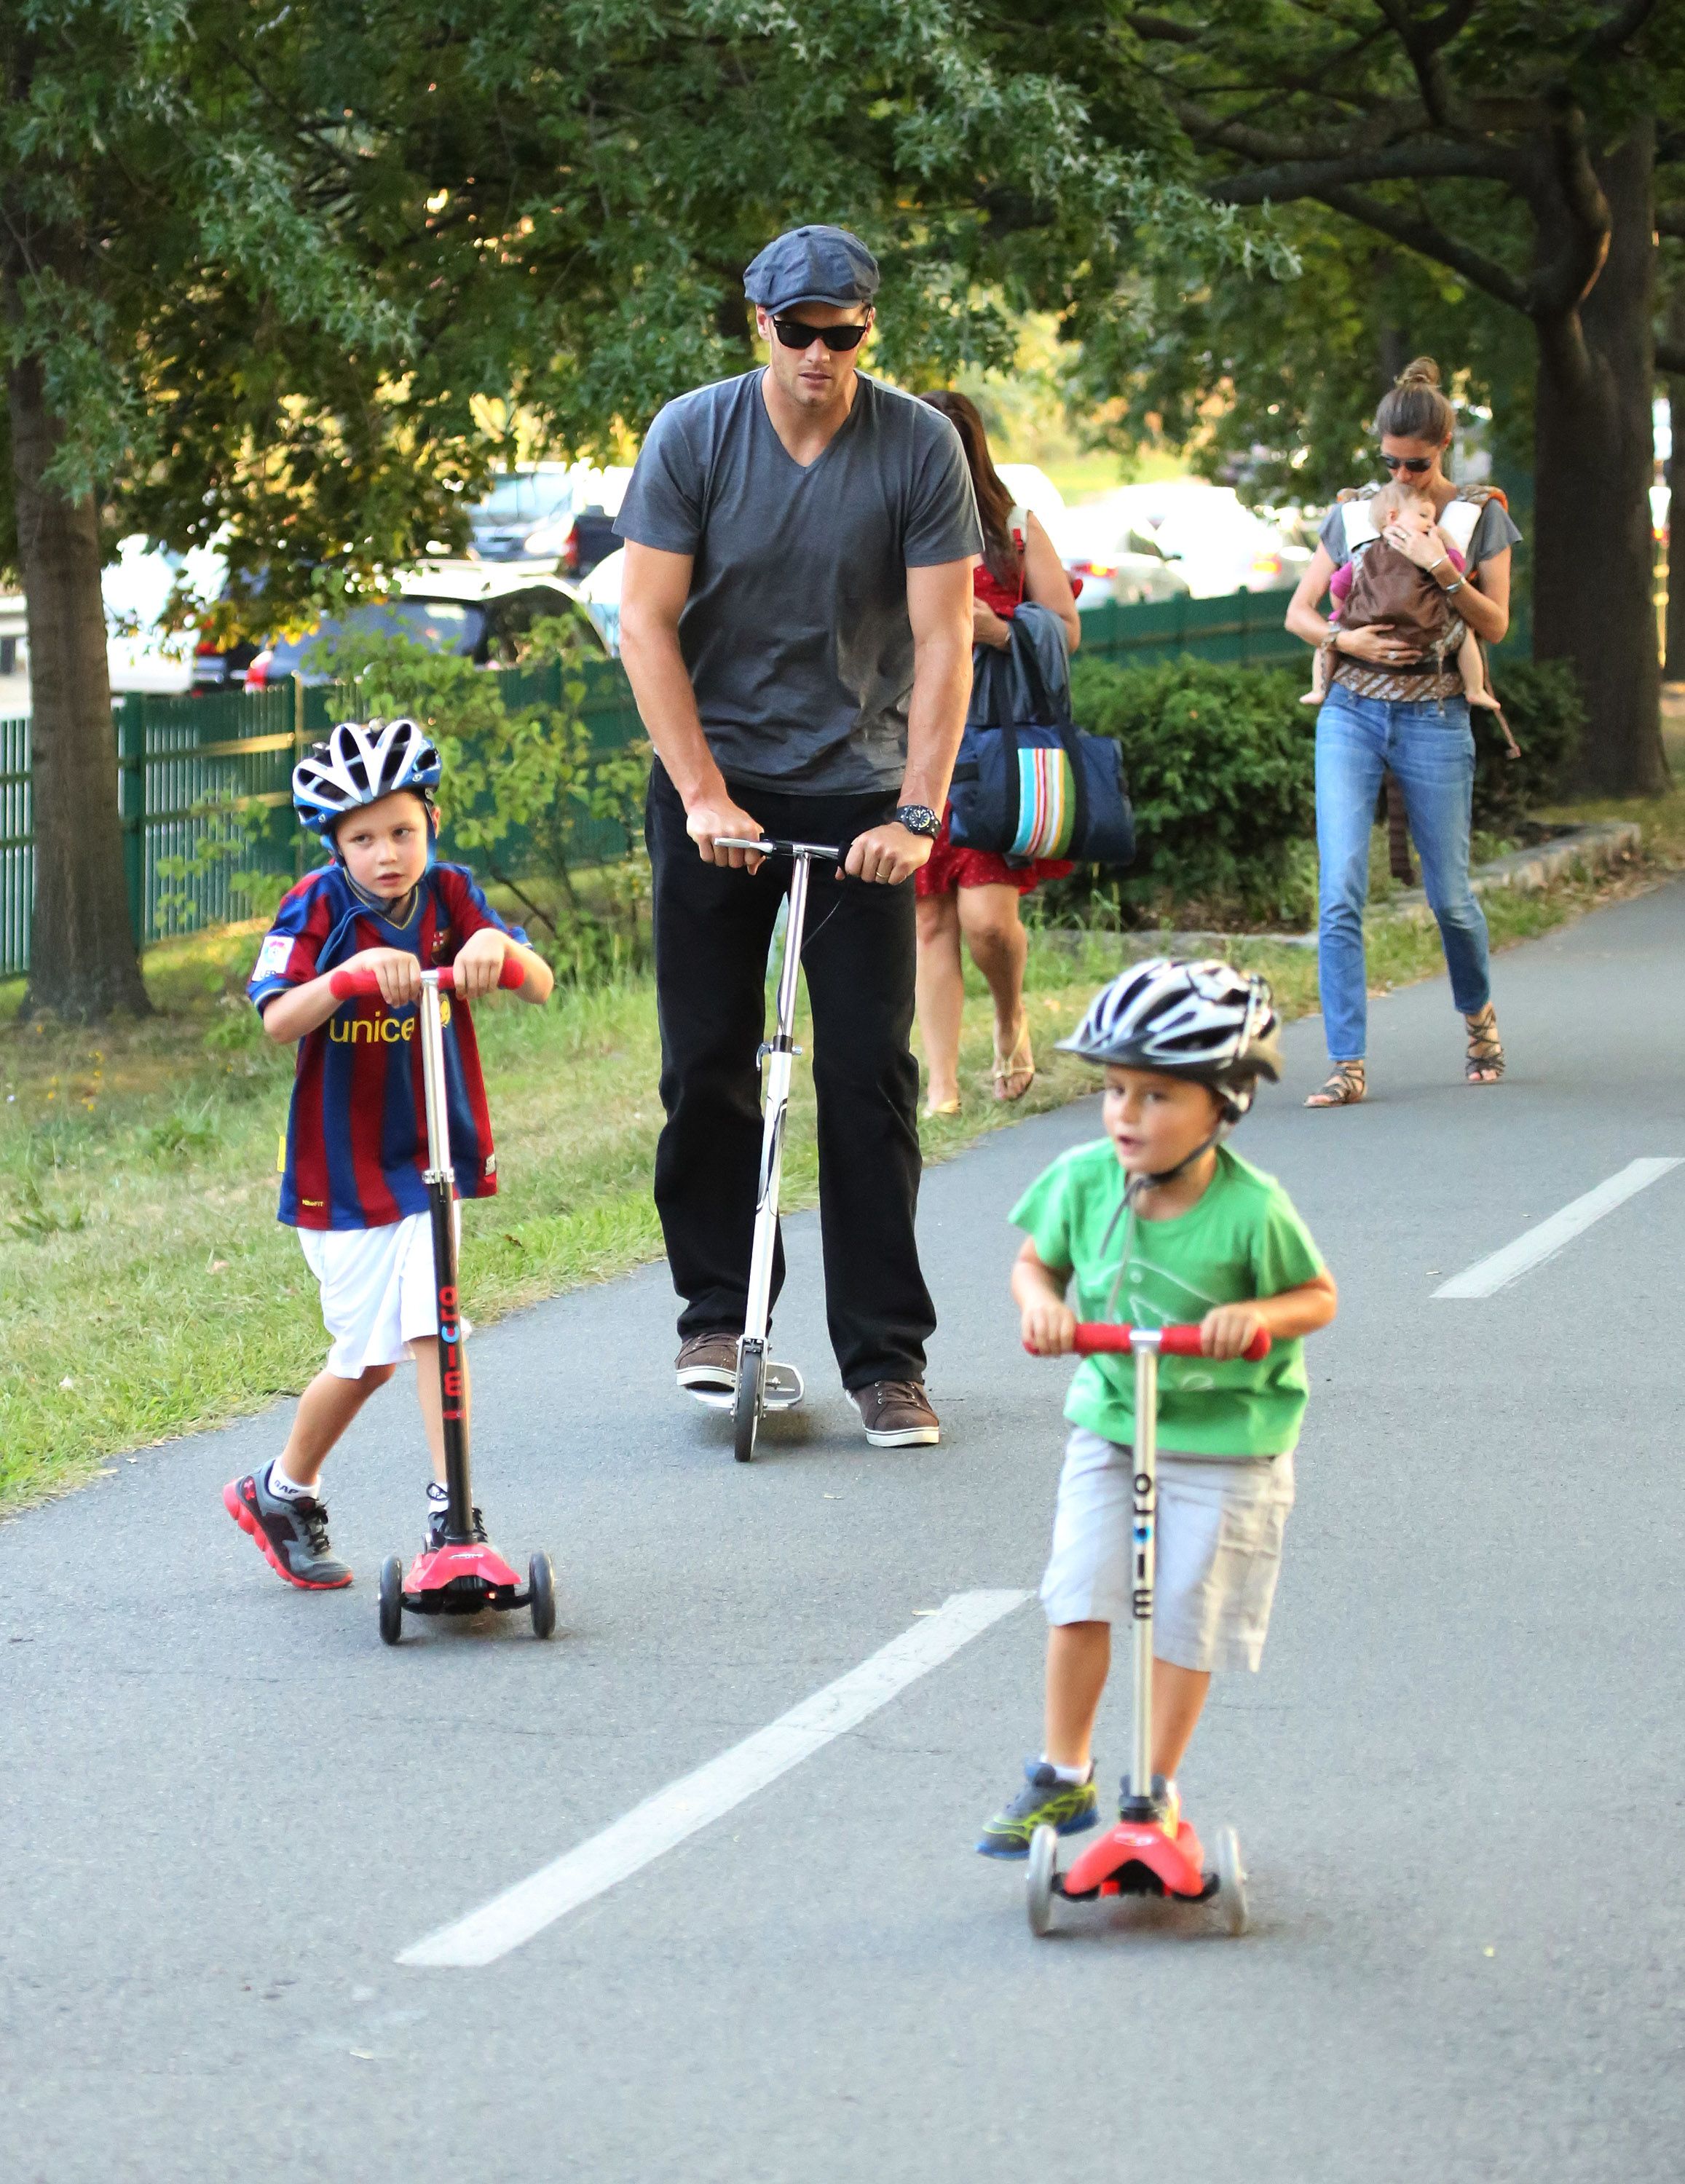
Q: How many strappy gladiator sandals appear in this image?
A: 2